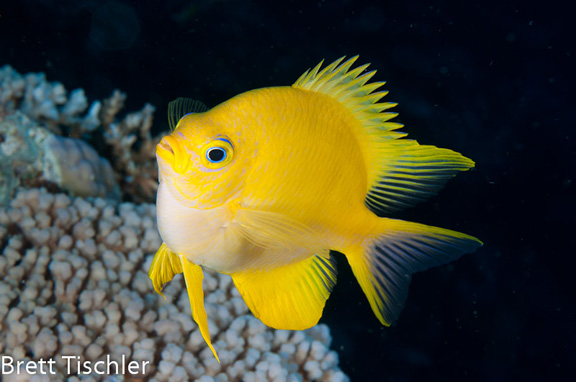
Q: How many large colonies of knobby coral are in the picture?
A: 1